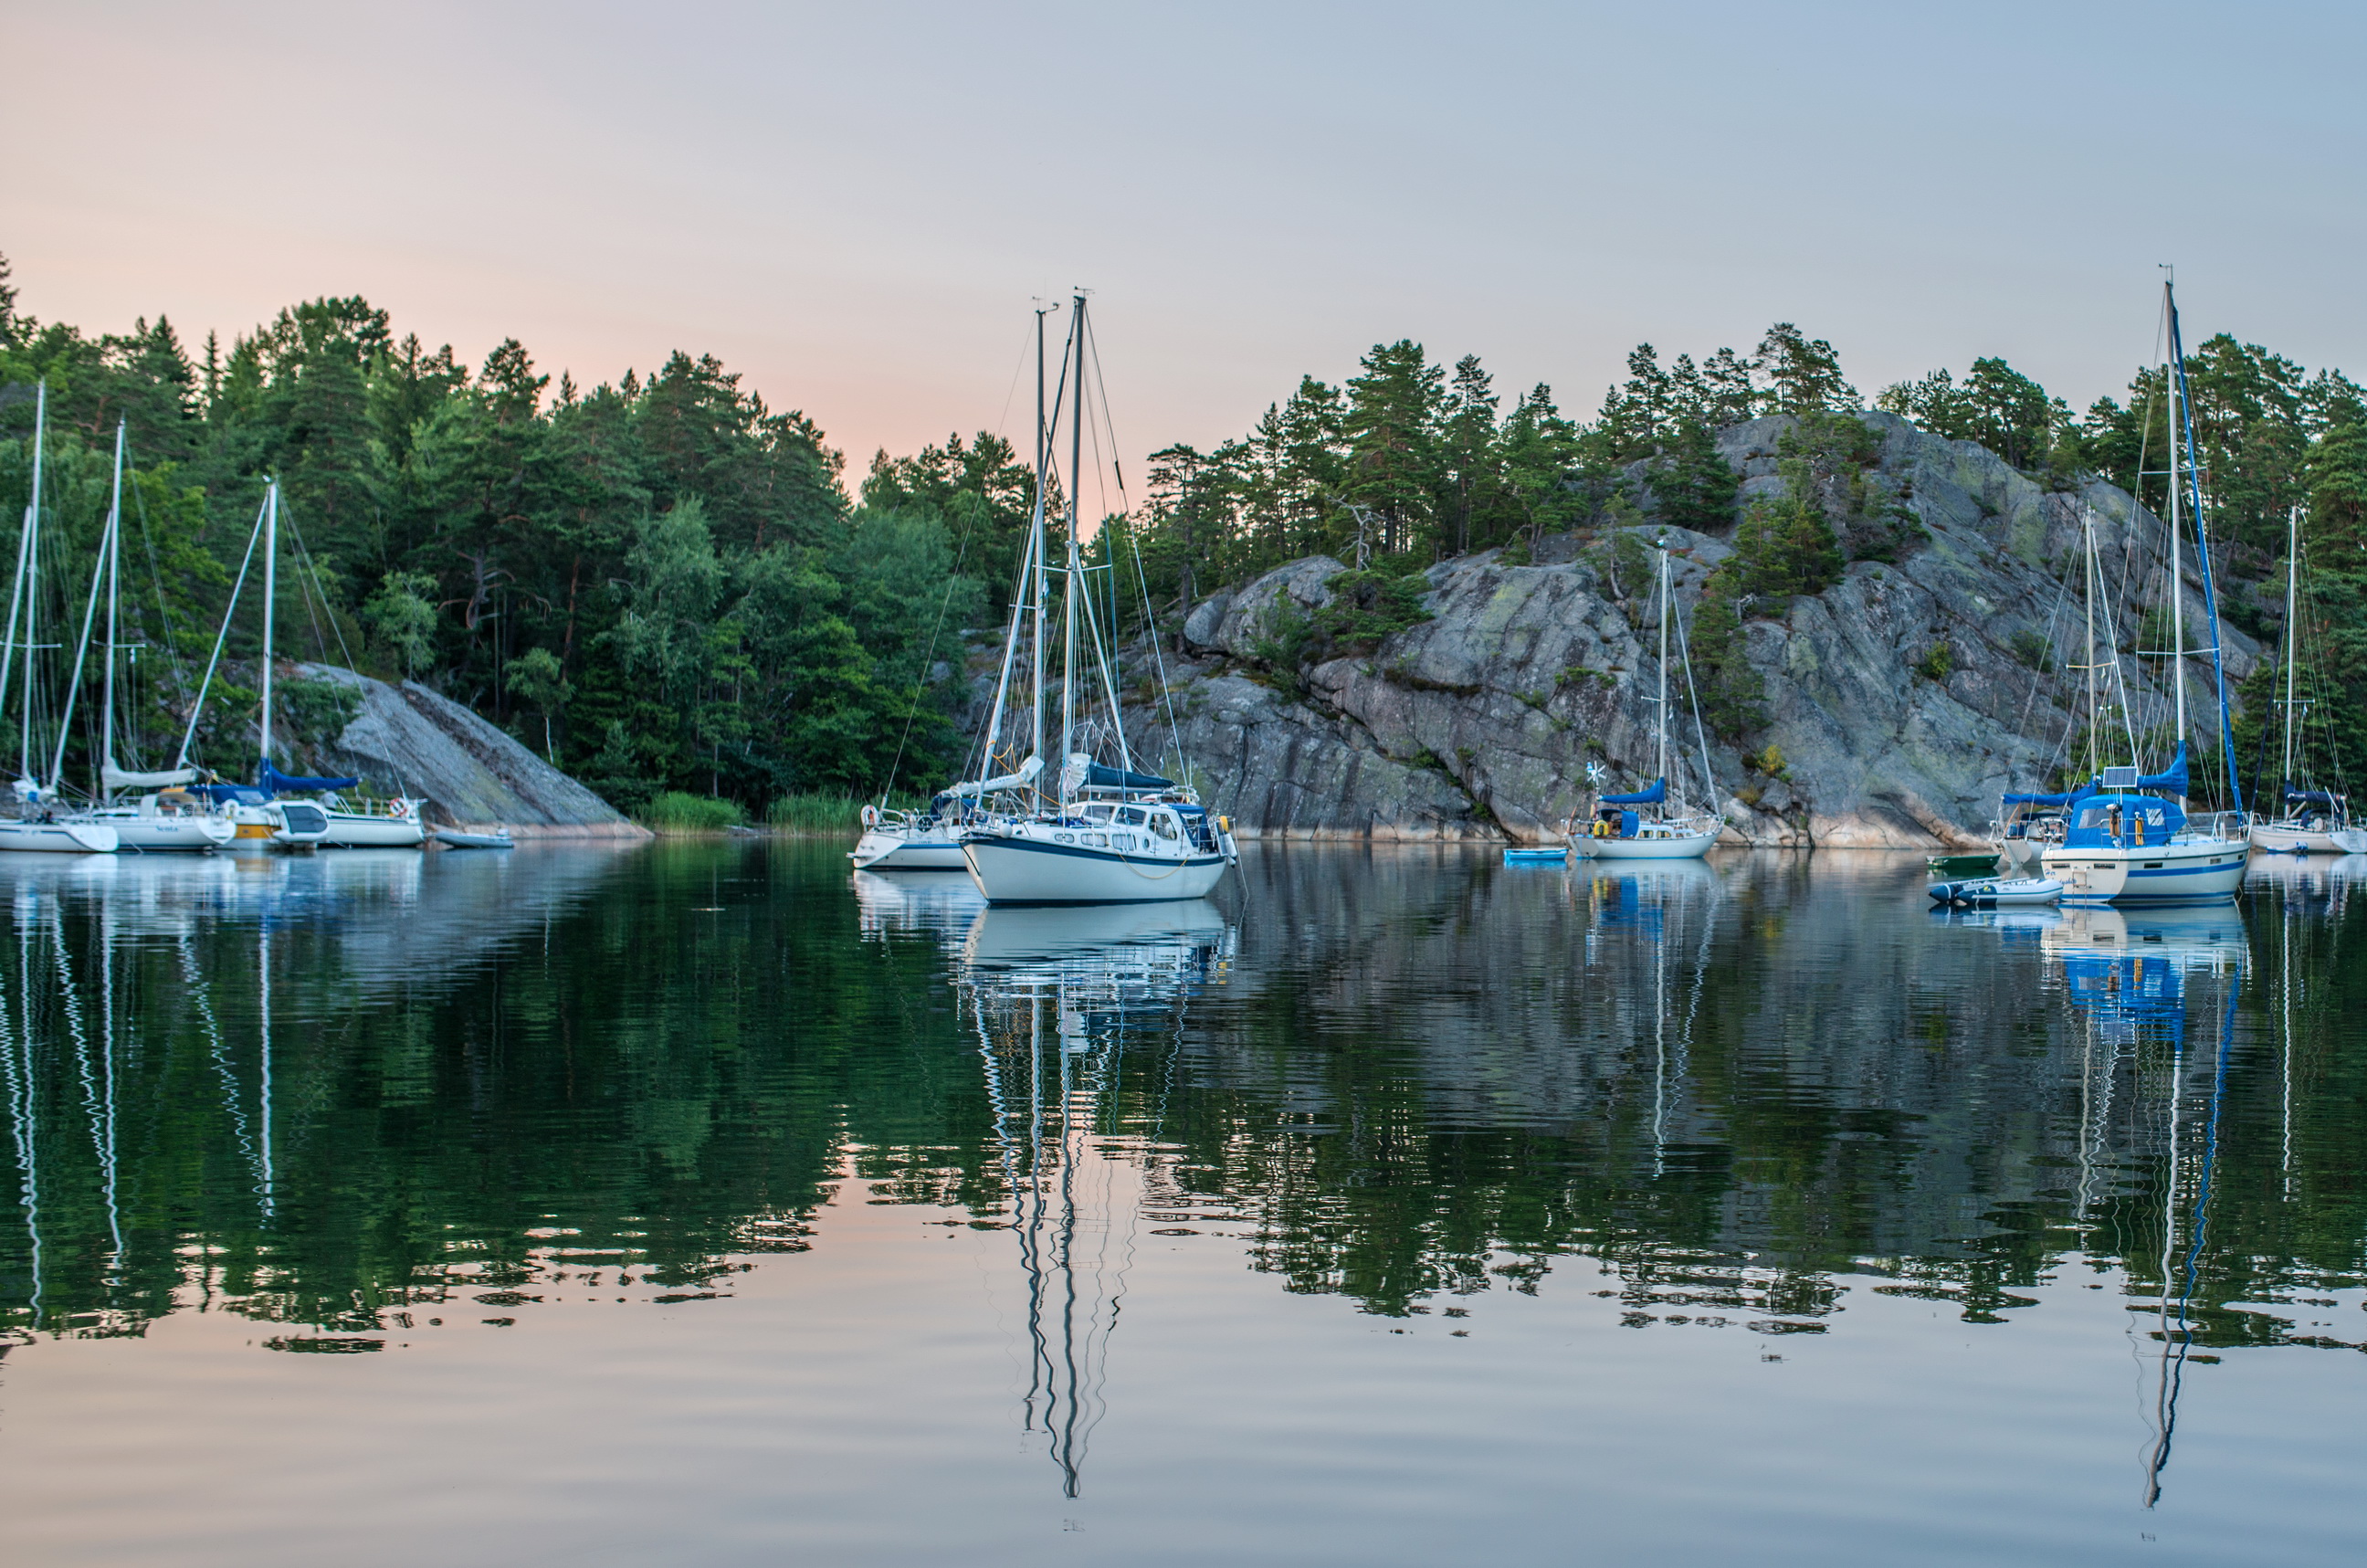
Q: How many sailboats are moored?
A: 9